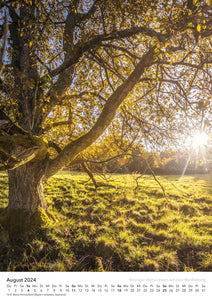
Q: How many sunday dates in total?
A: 4